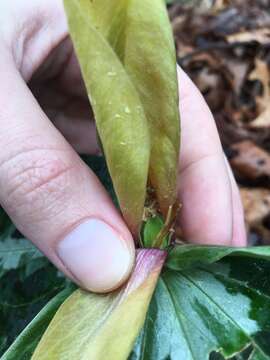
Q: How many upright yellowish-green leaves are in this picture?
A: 2